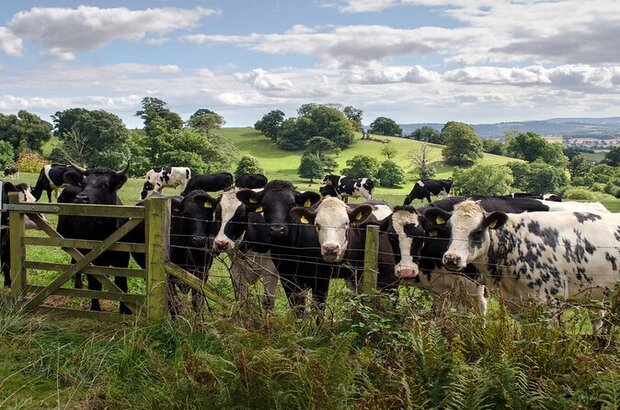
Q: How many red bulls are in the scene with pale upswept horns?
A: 0